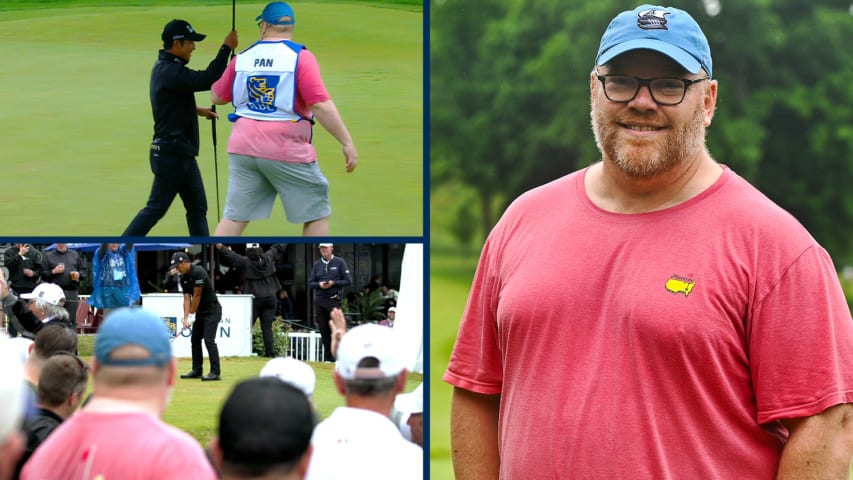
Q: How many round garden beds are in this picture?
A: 0